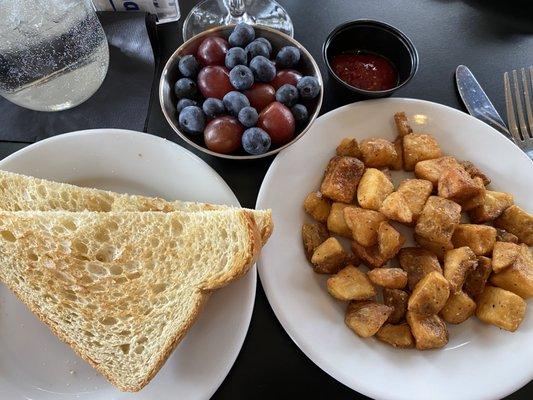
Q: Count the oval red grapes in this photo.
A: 6